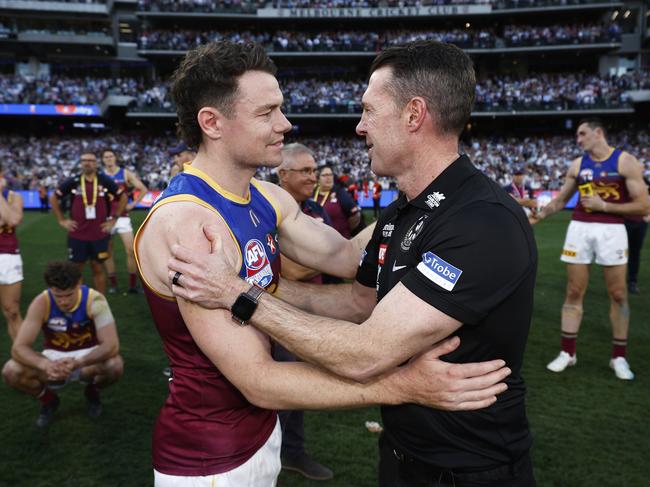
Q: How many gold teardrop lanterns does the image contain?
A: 0